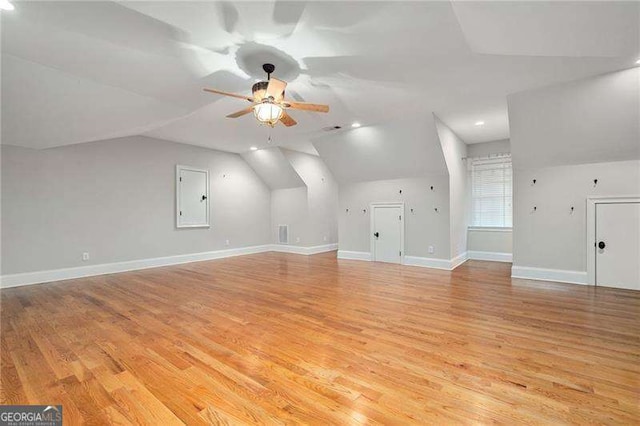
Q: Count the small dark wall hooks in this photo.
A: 10